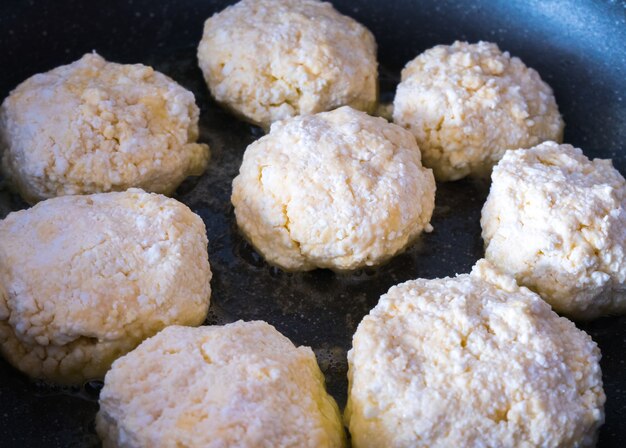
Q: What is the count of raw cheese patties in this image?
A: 8